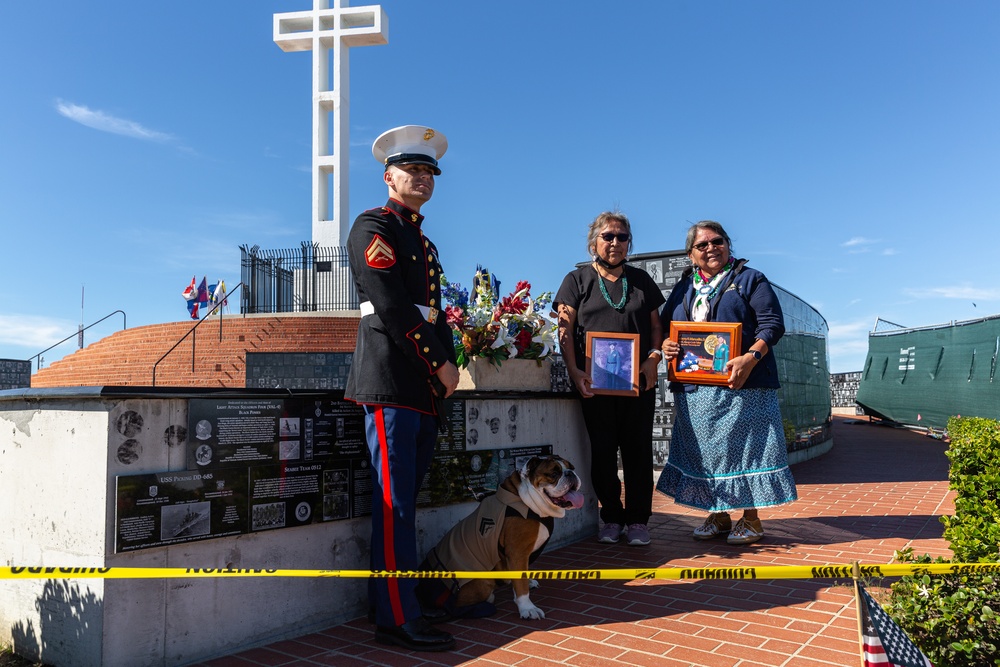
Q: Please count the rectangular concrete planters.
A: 1